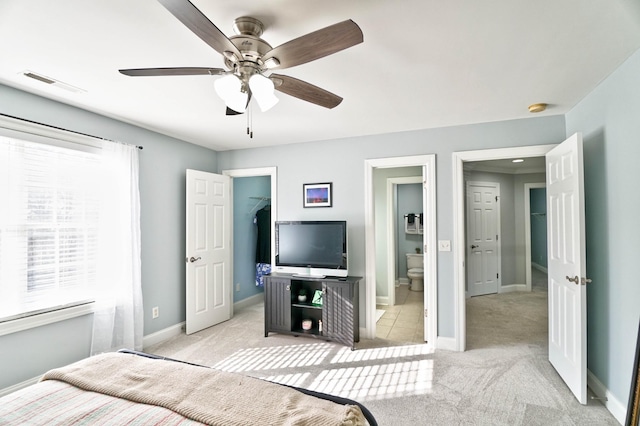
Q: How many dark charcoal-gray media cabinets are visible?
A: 1